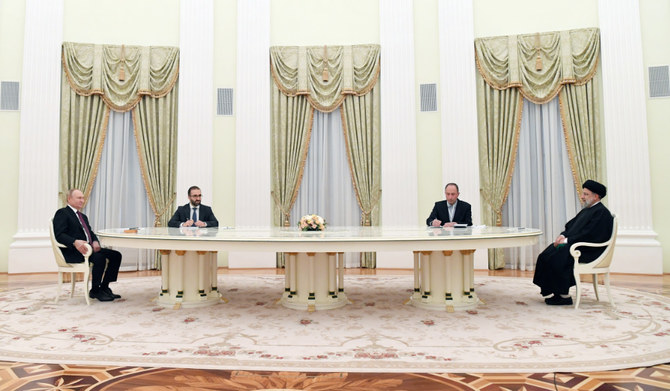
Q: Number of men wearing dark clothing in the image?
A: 4